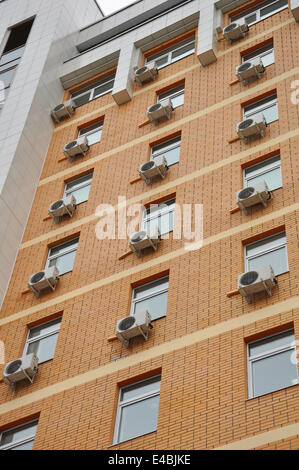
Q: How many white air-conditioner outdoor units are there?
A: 15